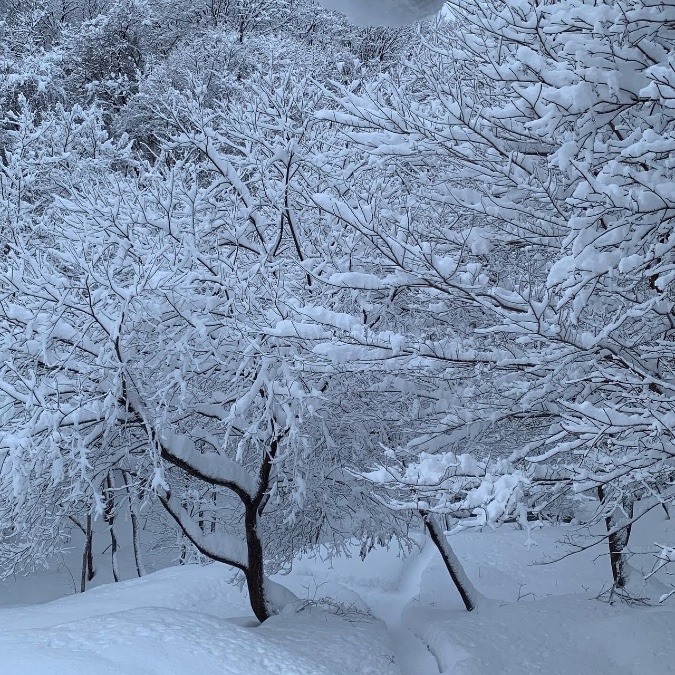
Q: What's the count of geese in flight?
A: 0